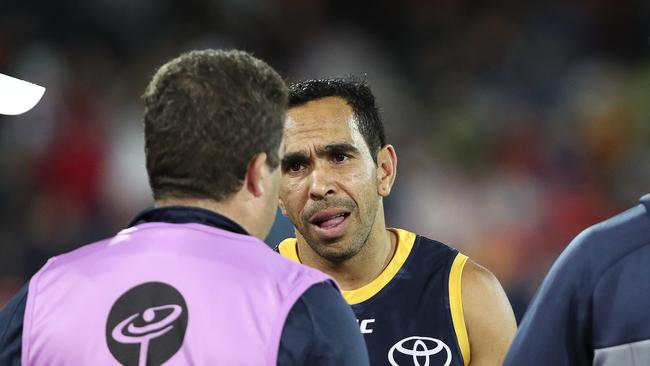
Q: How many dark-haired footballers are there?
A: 1